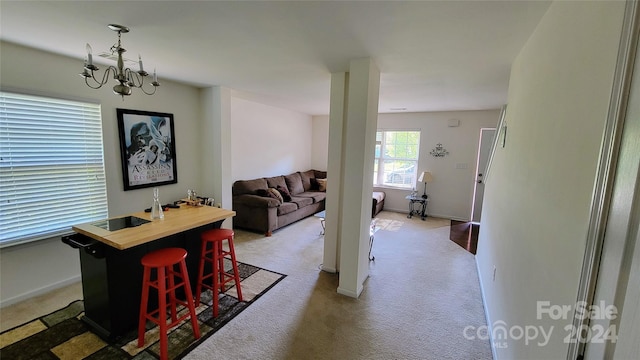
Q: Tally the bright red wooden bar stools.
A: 2